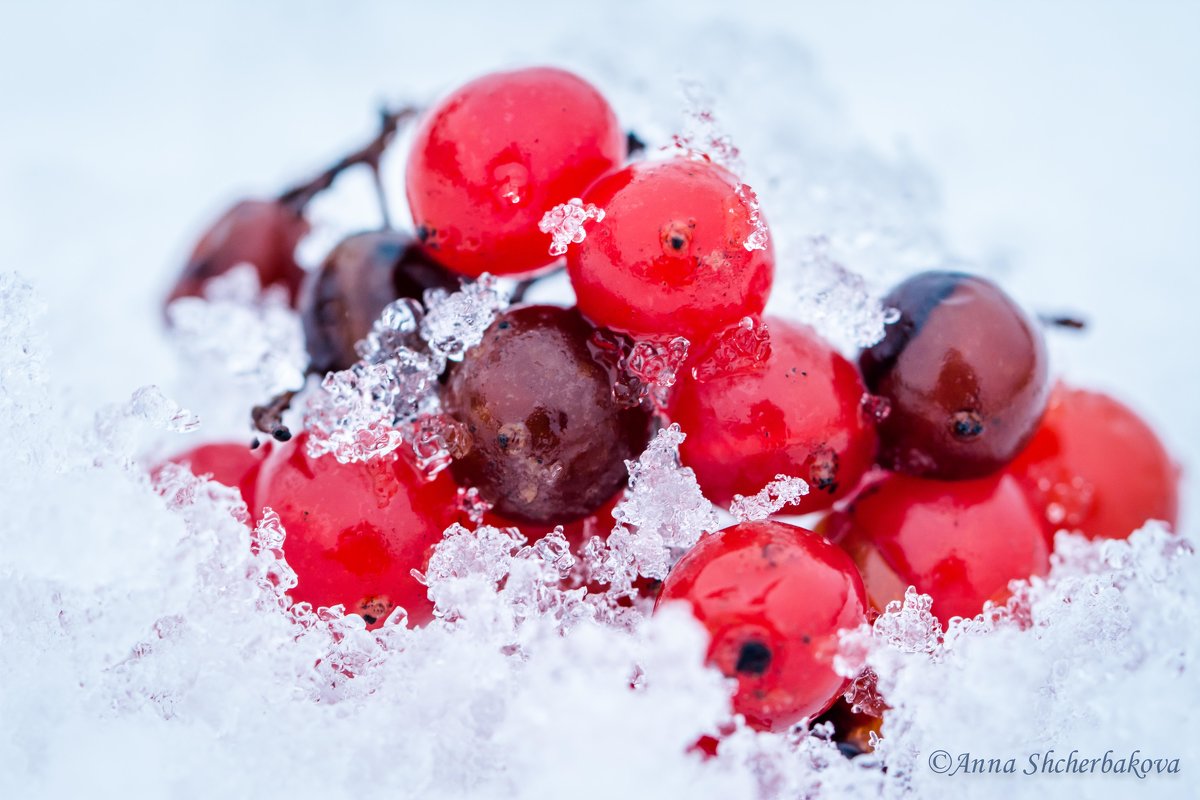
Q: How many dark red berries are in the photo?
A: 4